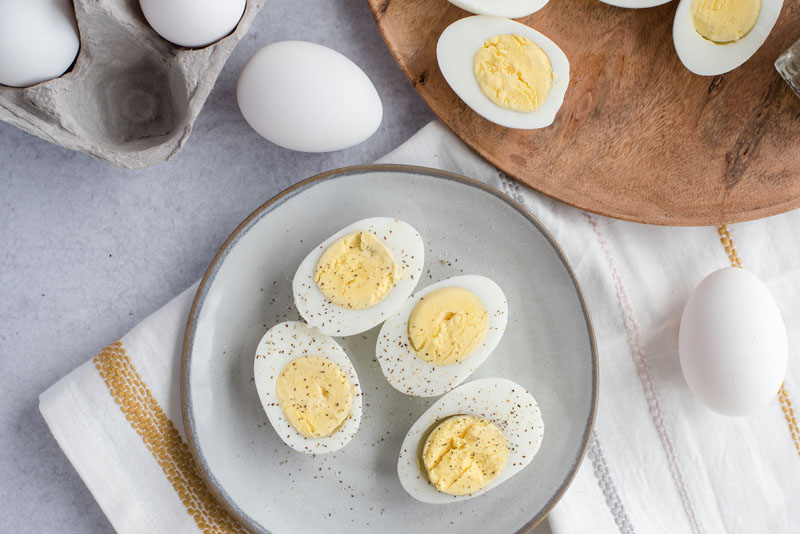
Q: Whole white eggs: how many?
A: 4